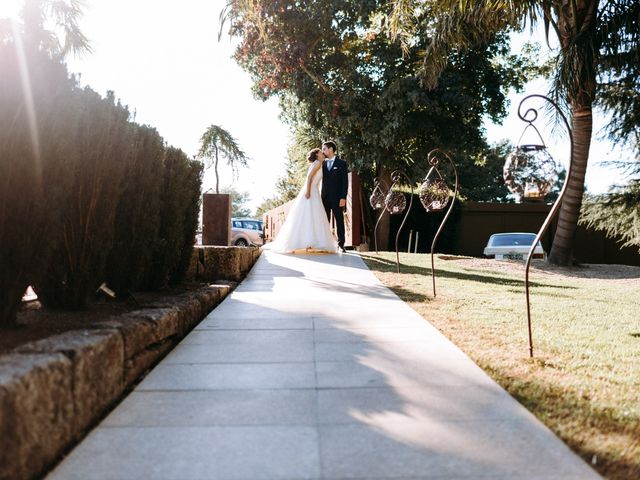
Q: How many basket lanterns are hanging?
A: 4